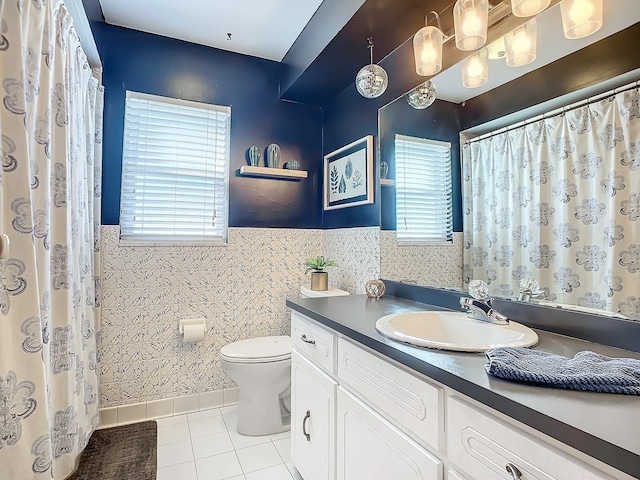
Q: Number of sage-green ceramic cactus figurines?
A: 3